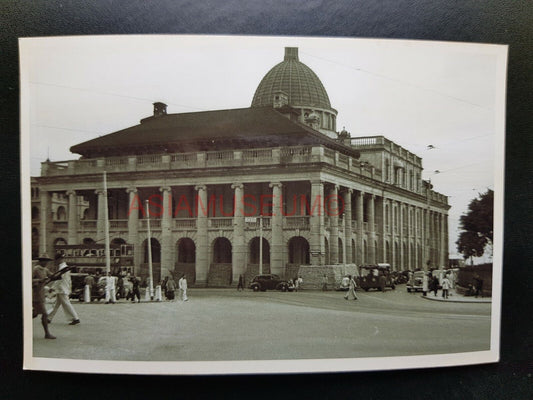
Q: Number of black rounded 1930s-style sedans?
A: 1